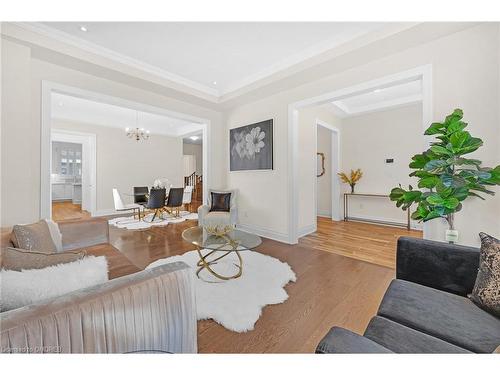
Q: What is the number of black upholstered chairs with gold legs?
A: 3